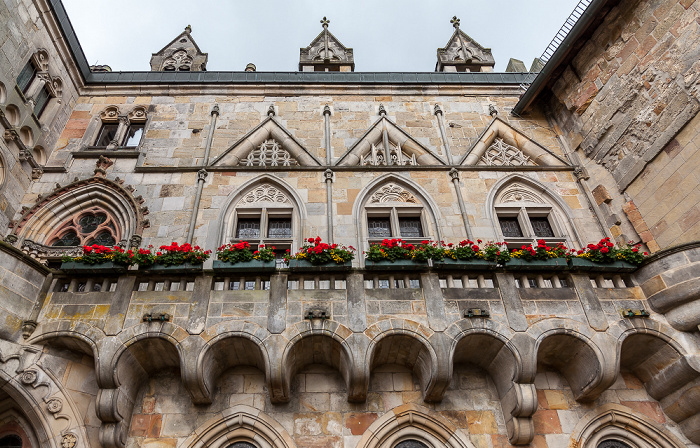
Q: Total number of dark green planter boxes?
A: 8